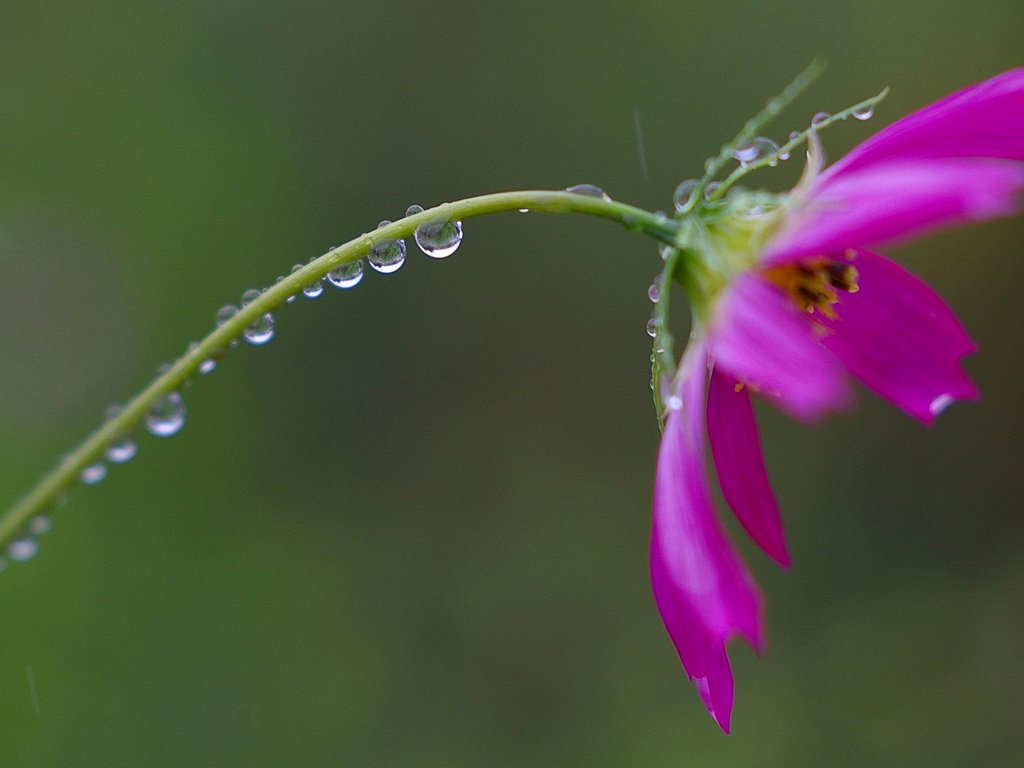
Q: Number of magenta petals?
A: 6